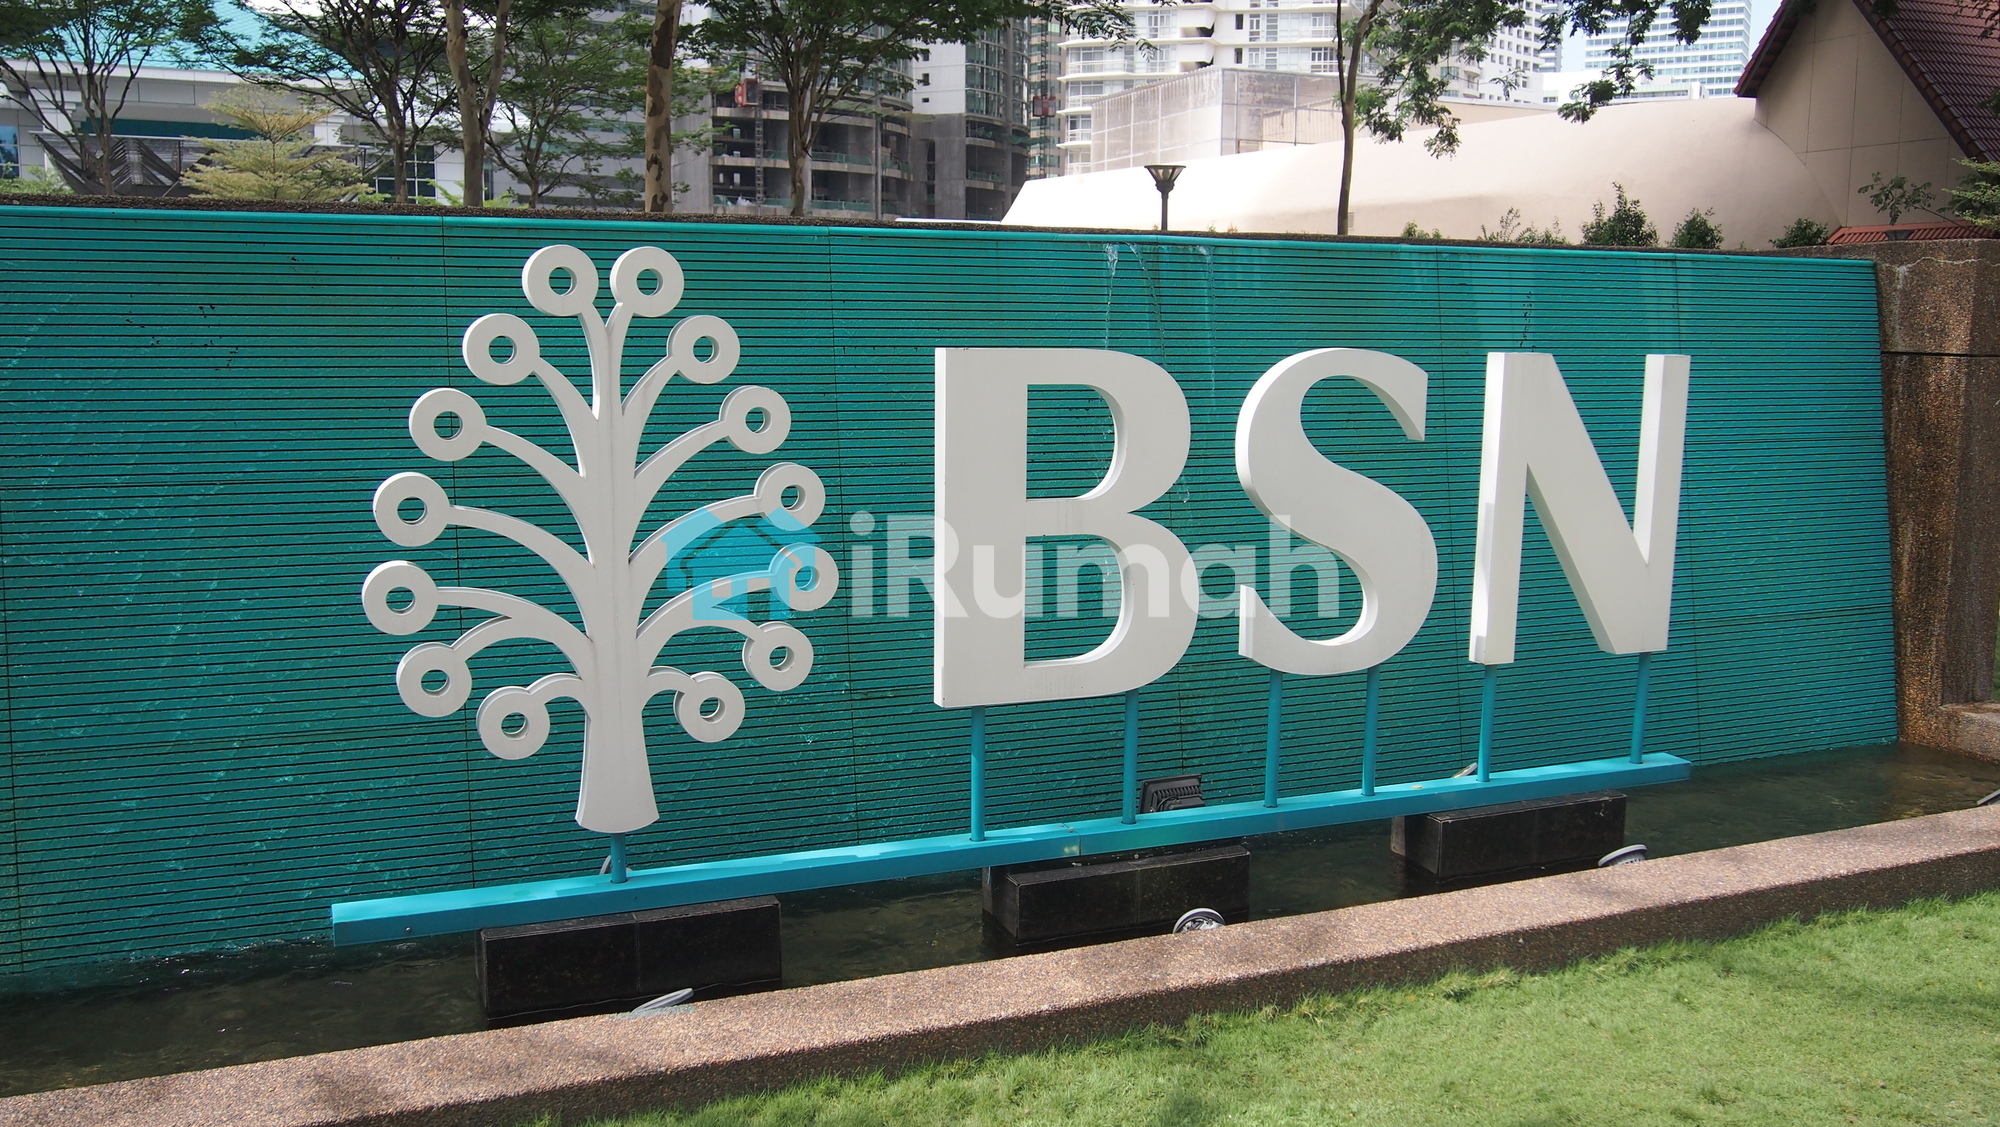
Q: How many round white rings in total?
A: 14